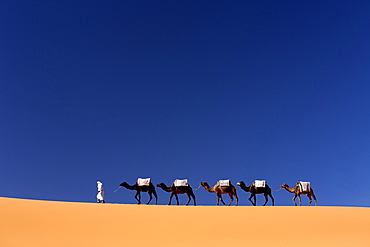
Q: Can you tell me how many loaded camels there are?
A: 5